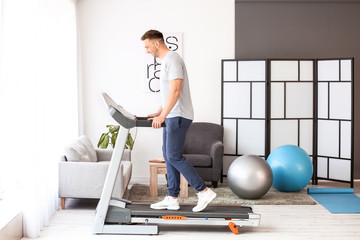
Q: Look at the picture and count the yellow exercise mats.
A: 0